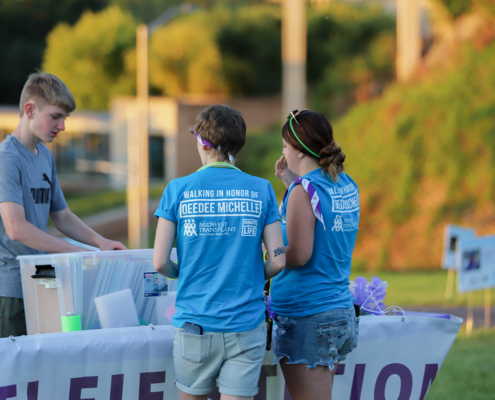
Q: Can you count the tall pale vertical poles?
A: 3